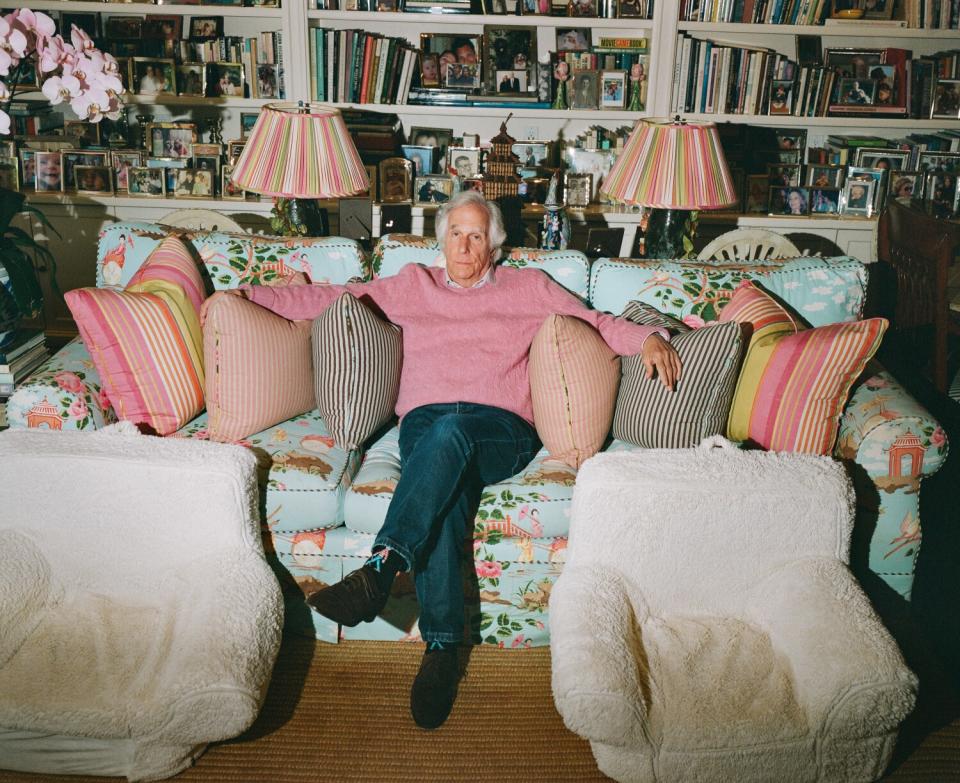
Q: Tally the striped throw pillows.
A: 6